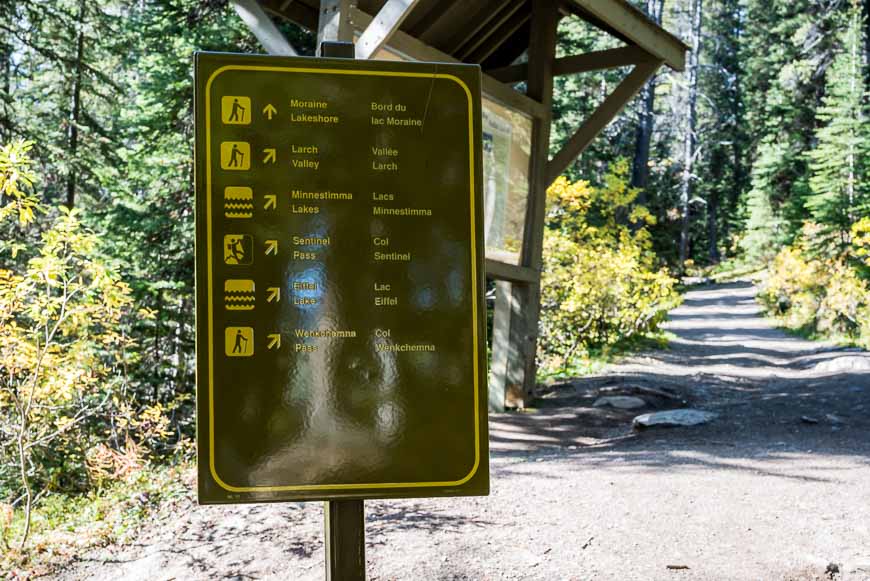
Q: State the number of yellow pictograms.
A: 6